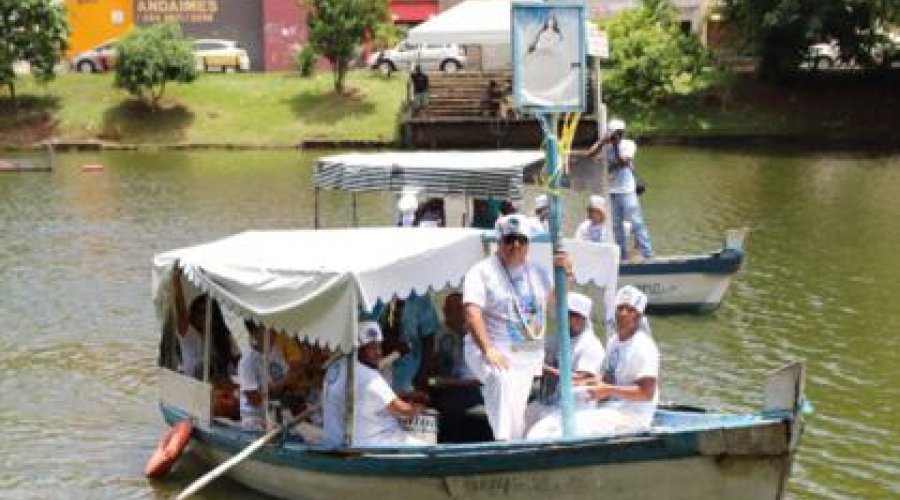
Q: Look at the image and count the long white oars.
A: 1